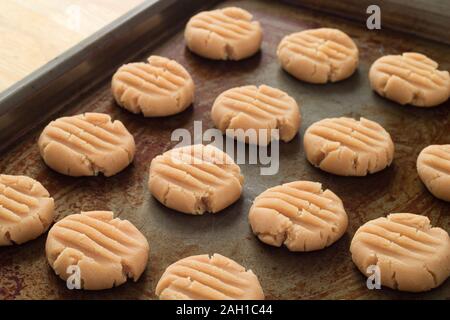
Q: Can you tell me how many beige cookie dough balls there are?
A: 14